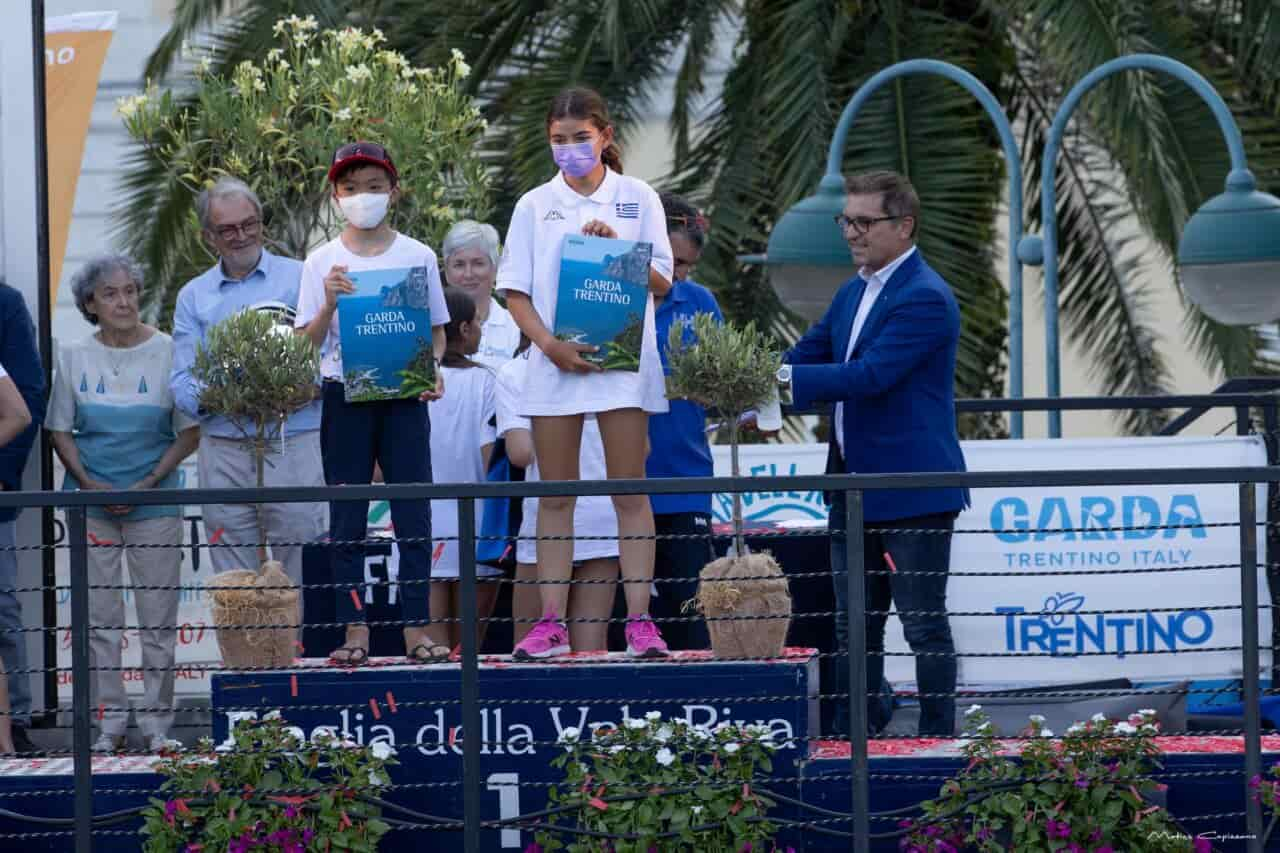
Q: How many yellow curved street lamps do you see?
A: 0